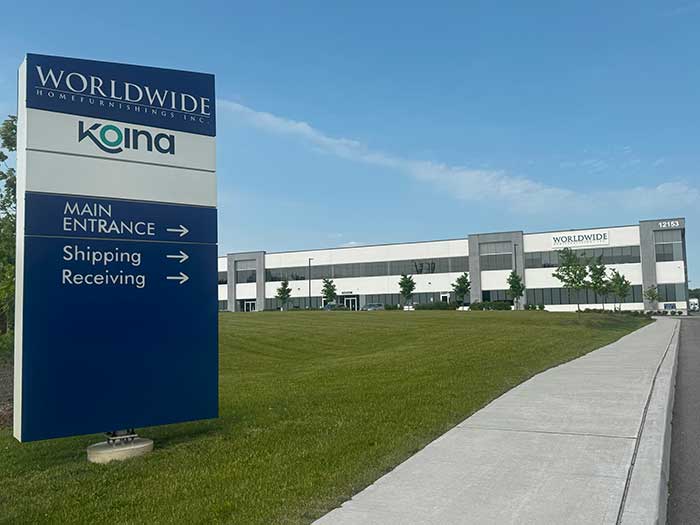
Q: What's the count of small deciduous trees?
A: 9